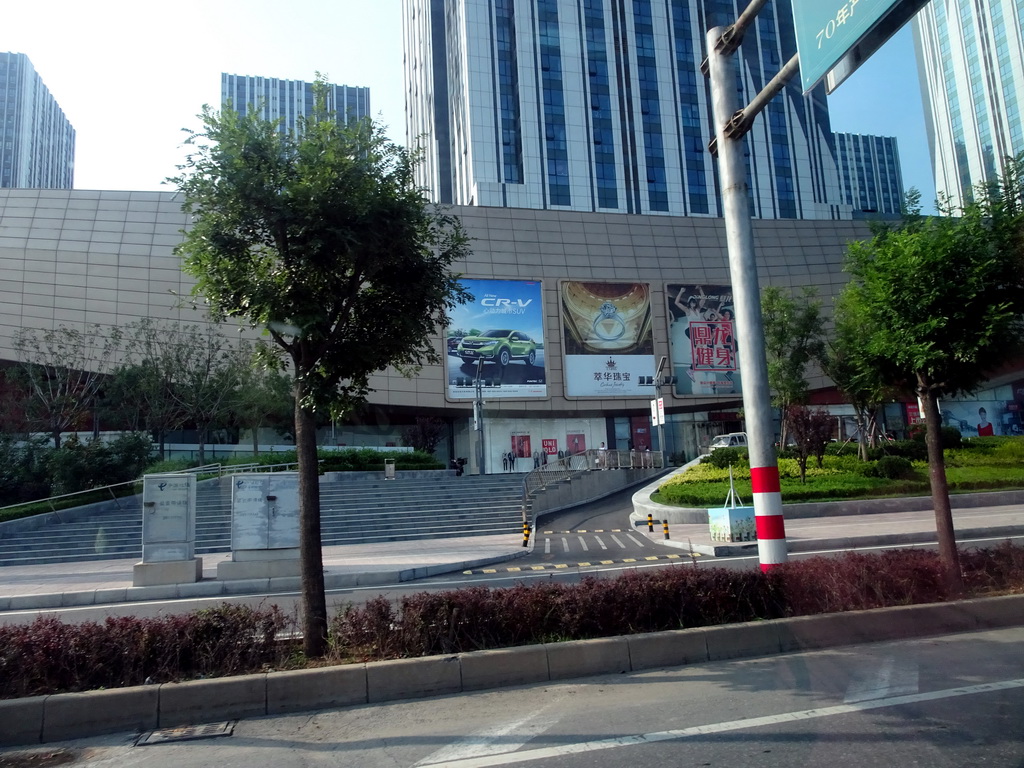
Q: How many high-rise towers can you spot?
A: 5